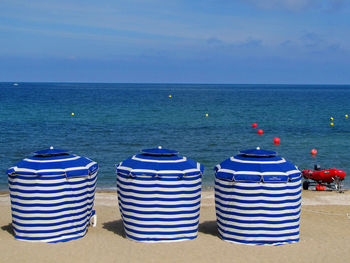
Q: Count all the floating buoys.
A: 10